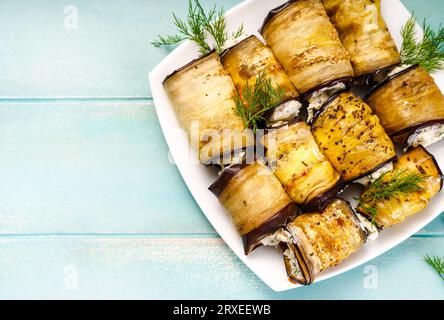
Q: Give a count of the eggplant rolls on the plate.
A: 10